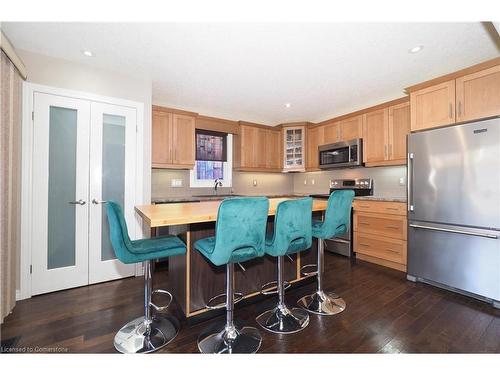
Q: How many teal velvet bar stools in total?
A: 4